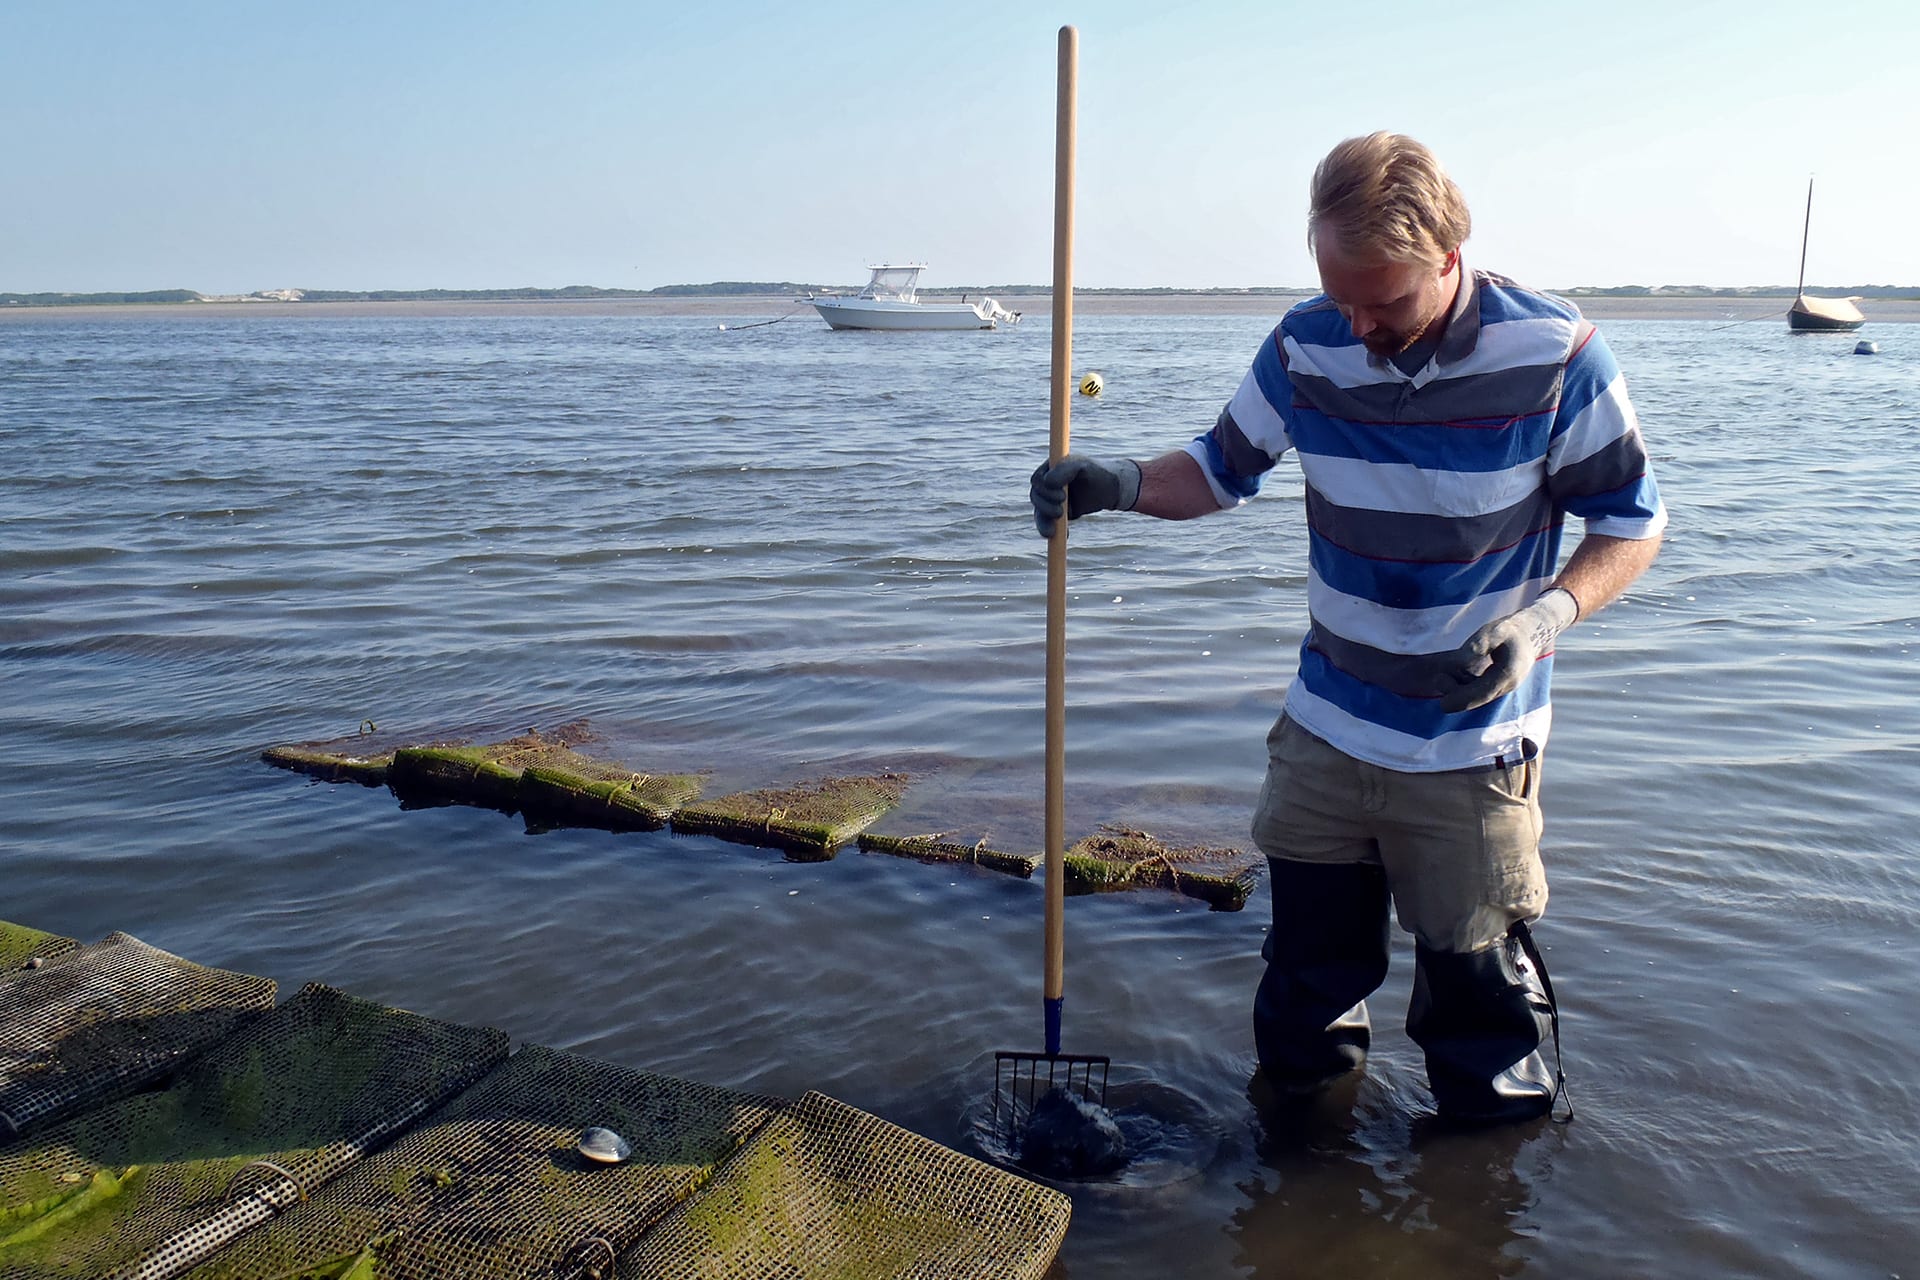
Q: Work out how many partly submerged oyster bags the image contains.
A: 6